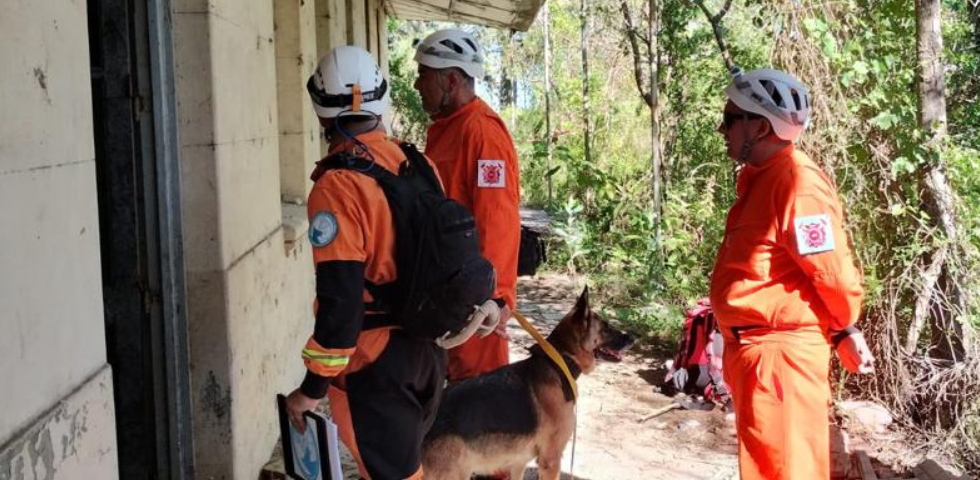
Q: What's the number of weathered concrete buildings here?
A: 1